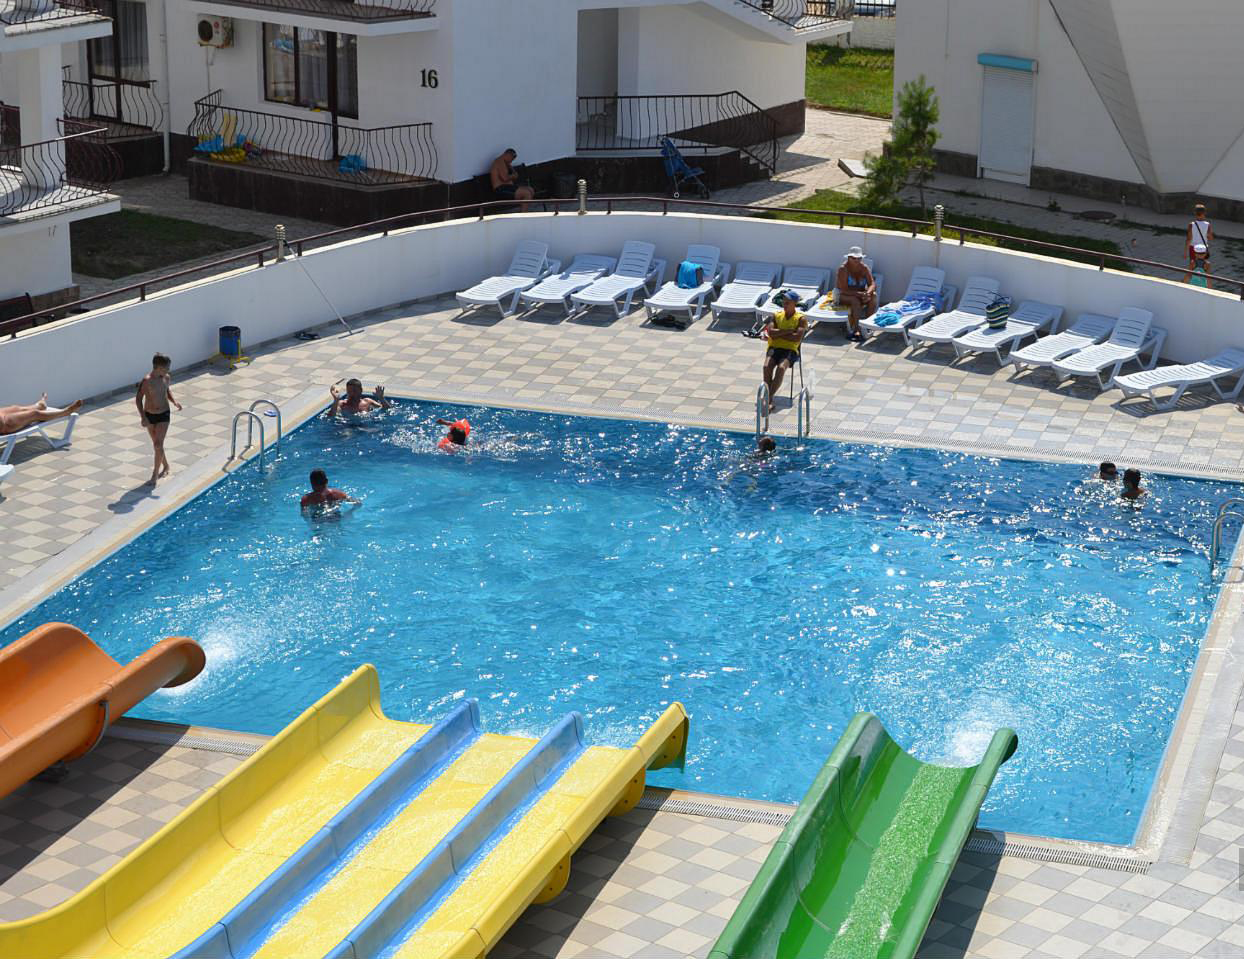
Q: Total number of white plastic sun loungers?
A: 15